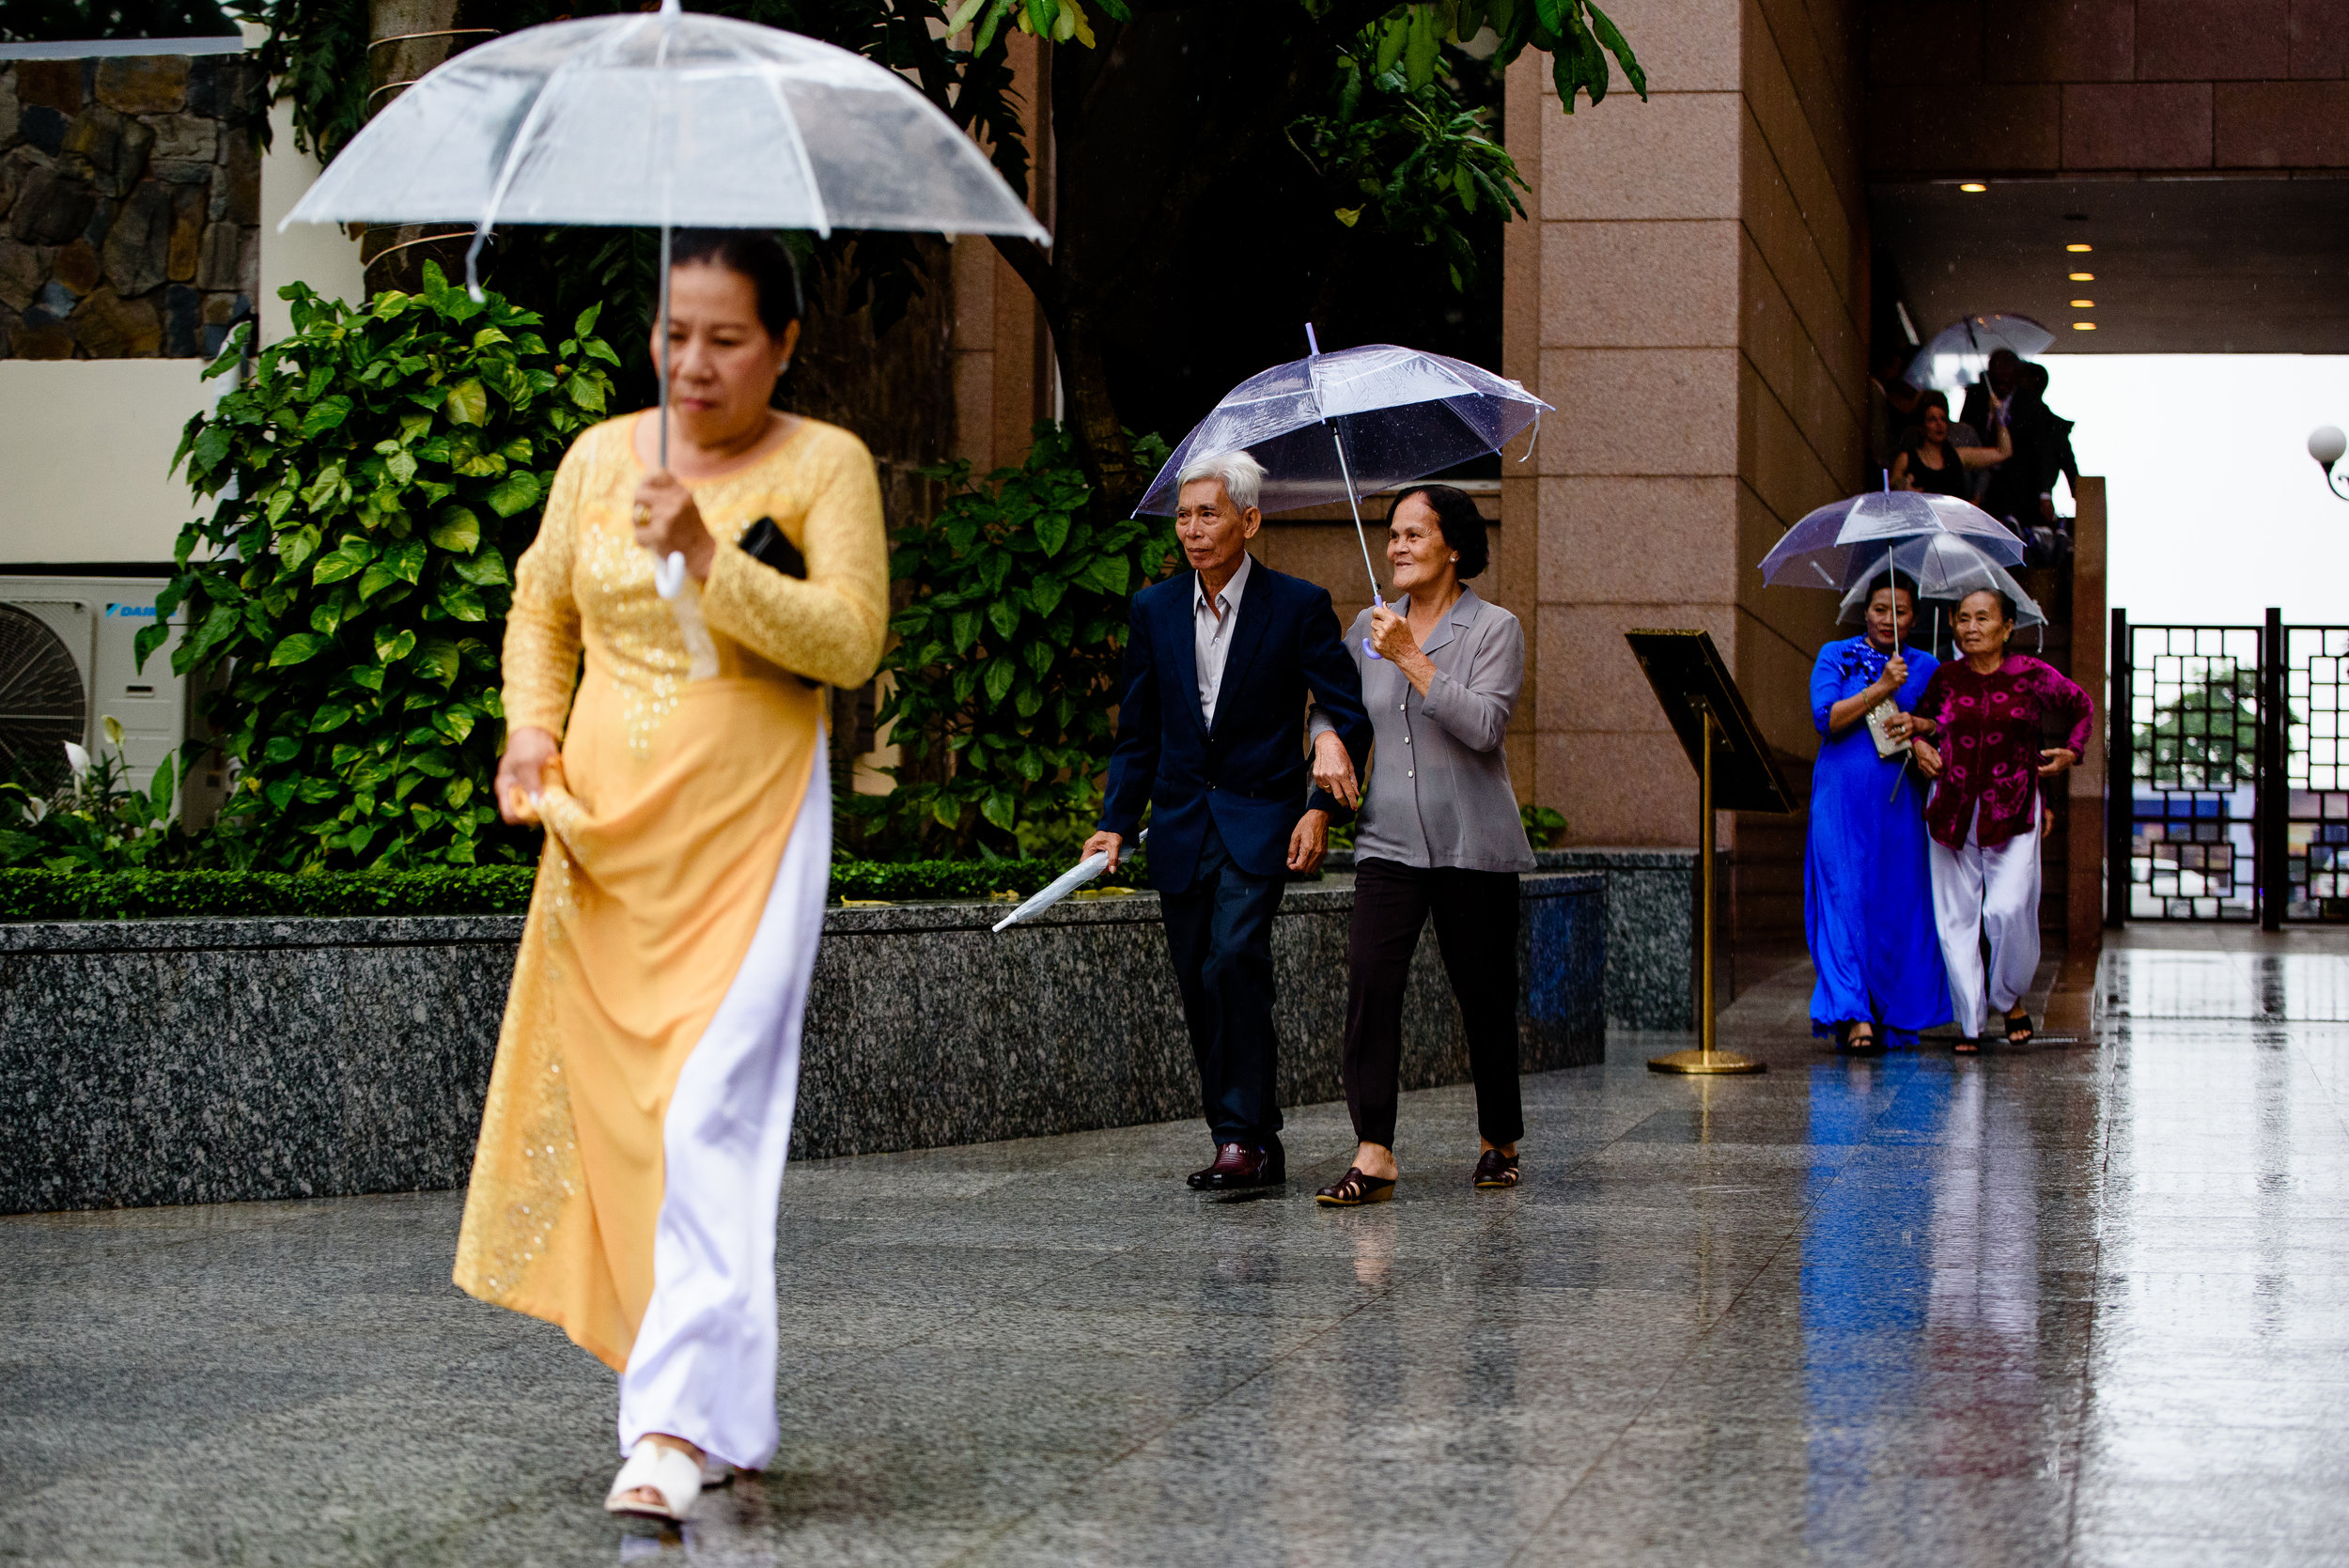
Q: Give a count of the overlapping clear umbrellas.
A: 2